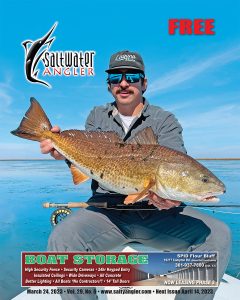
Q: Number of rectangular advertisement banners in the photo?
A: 1